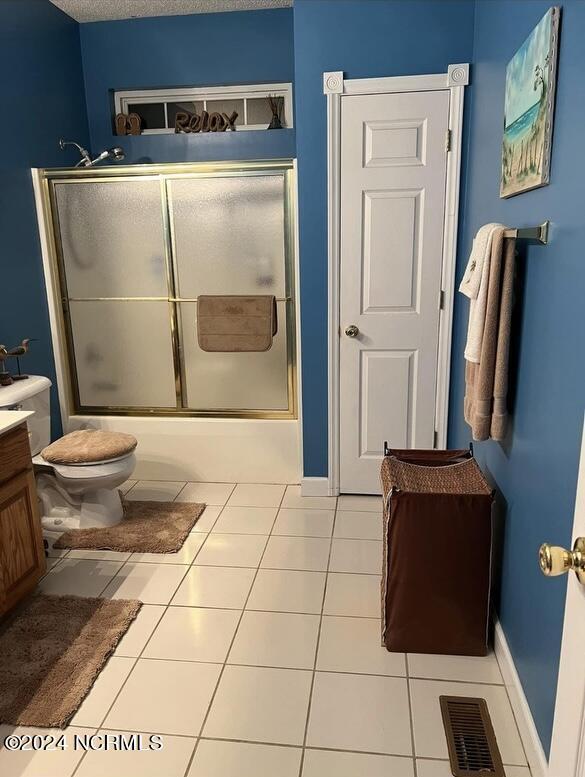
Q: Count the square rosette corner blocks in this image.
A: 2